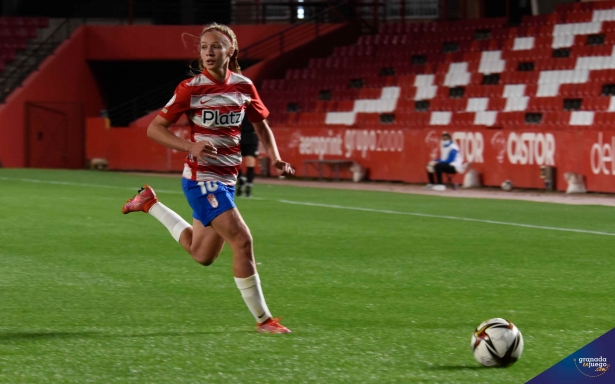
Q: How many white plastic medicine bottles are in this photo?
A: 0